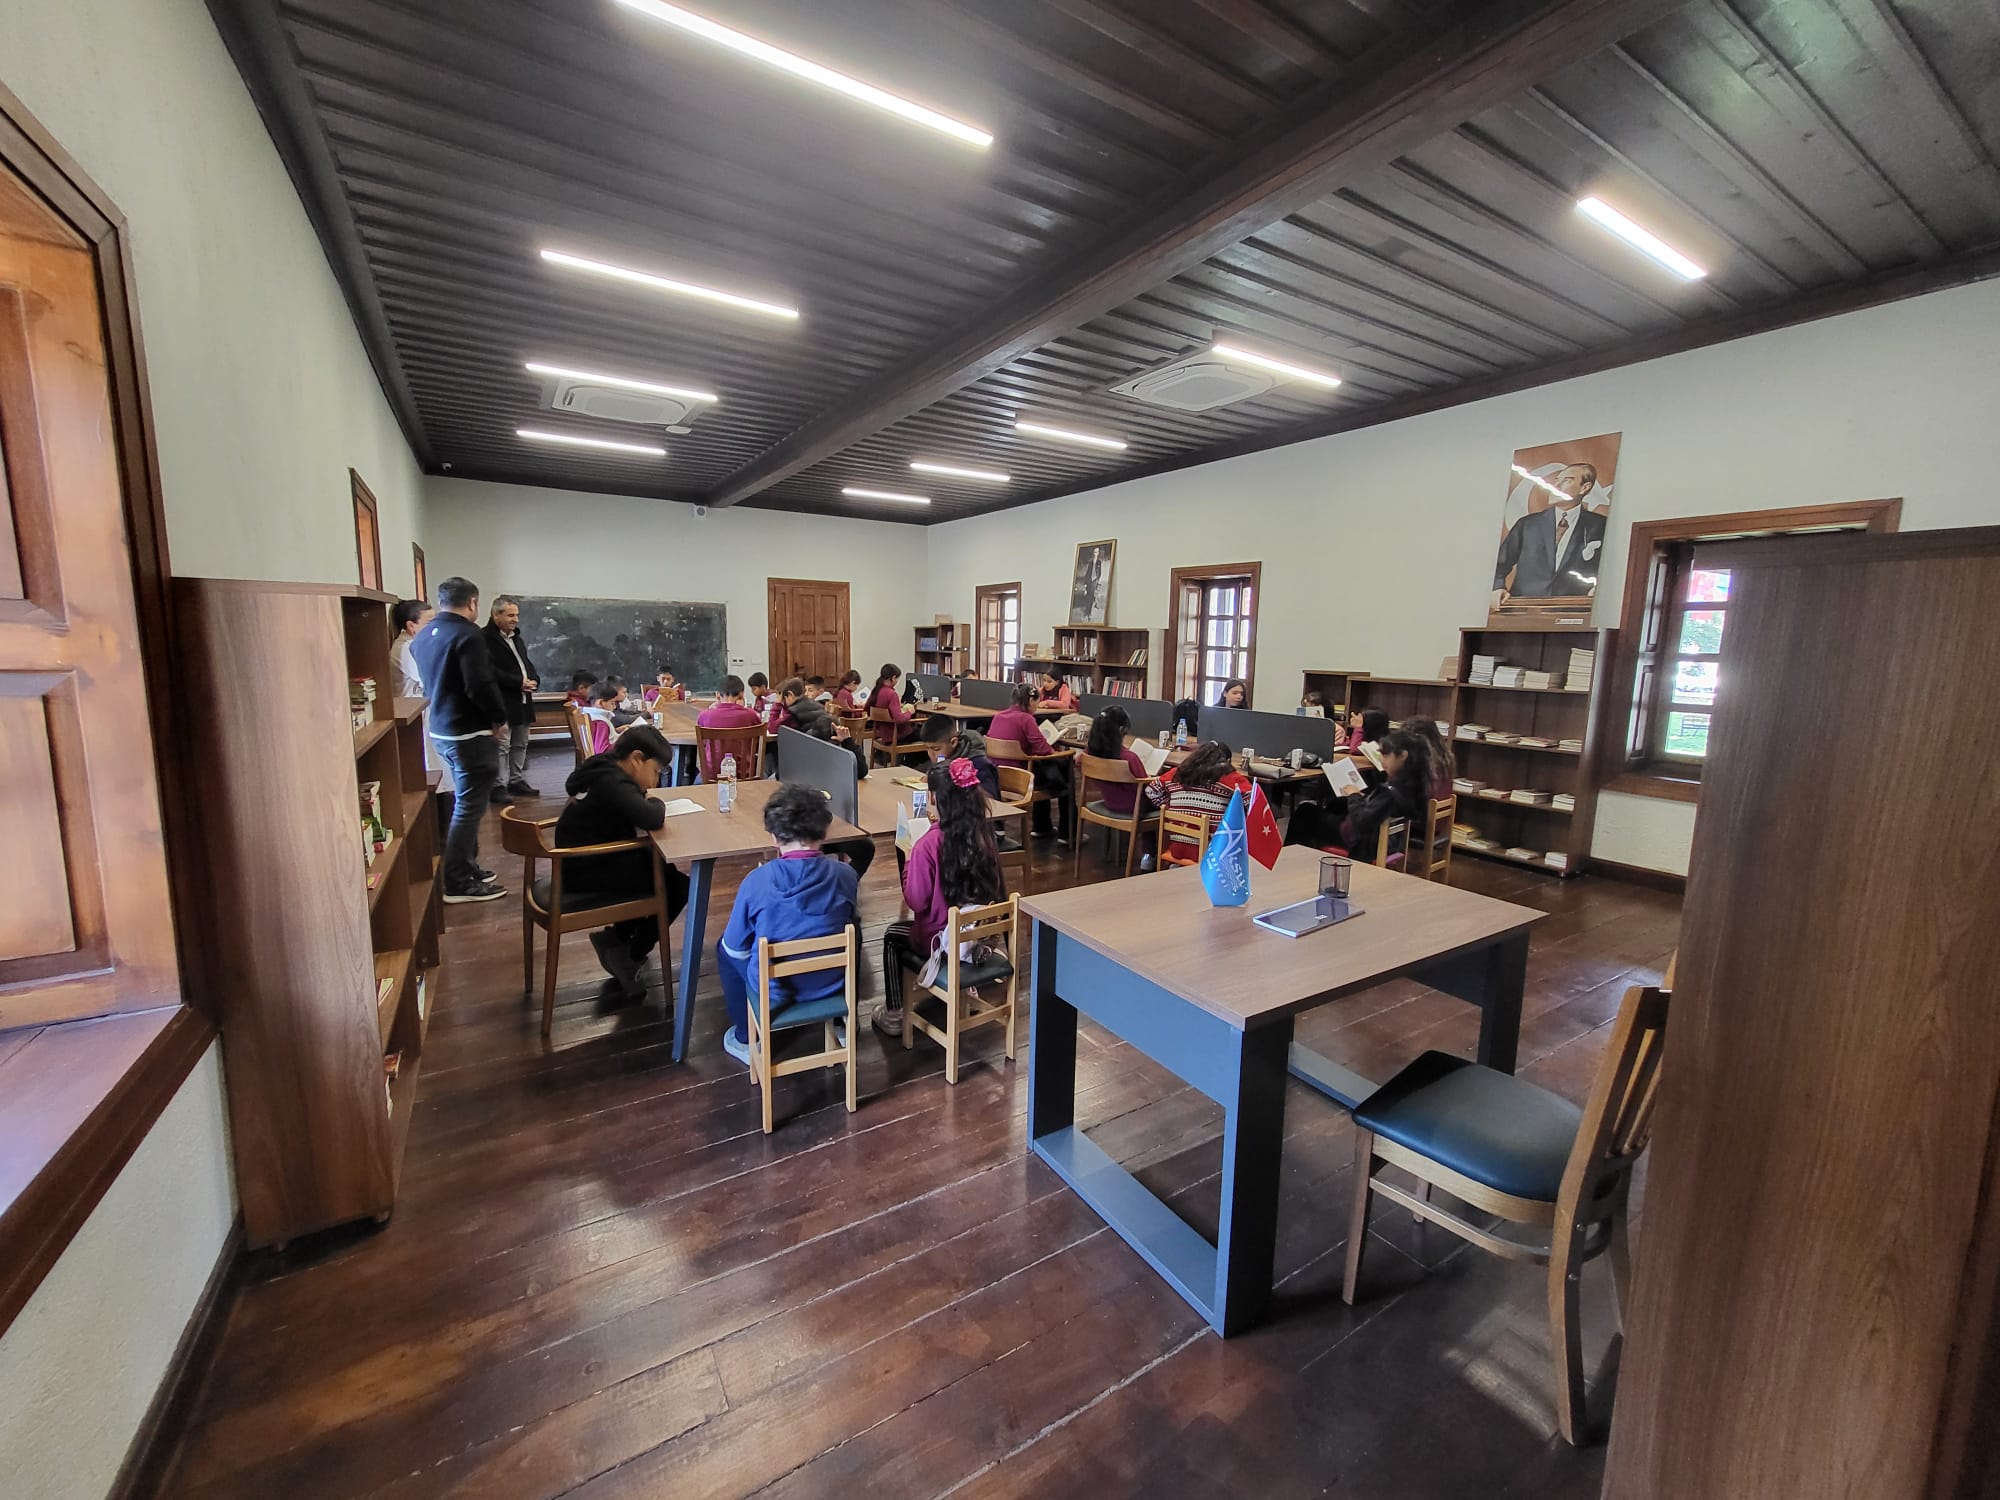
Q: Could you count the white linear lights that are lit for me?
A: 9